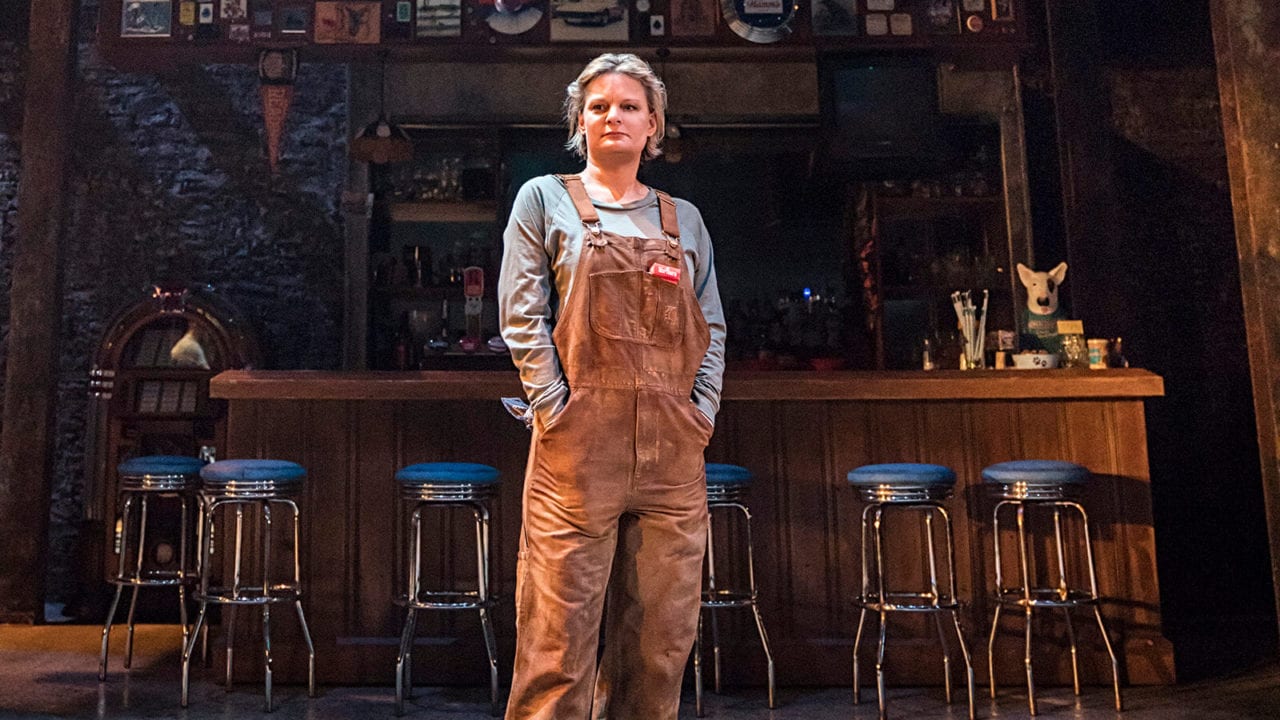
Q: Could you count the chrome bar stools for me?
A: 6